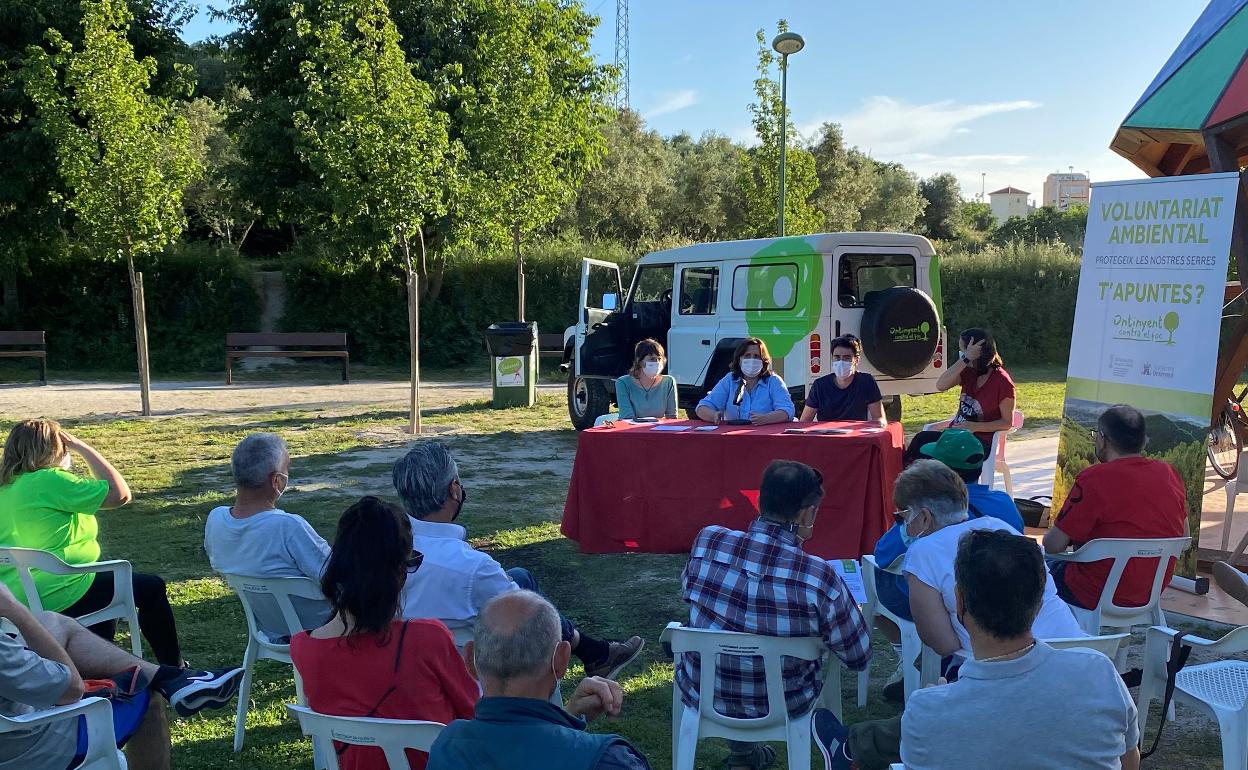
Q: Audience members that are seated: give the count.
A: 11